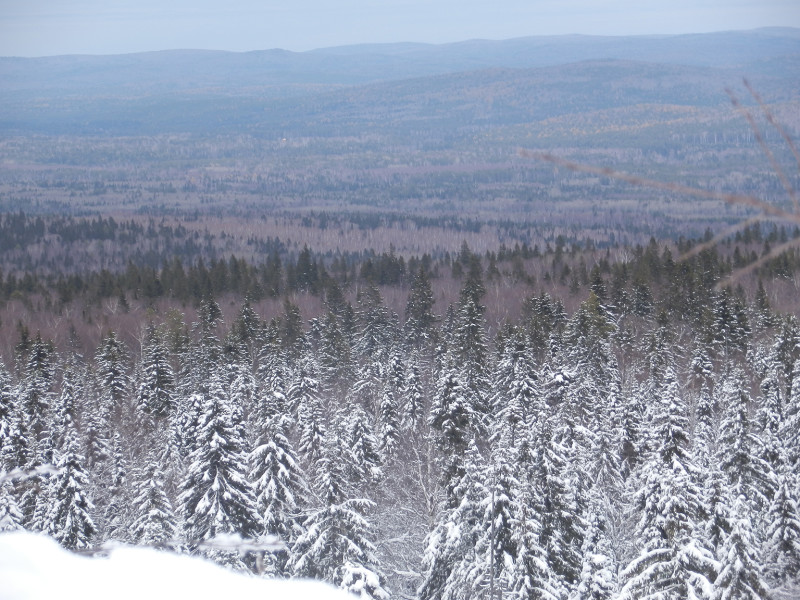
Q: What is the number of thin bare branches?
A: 5